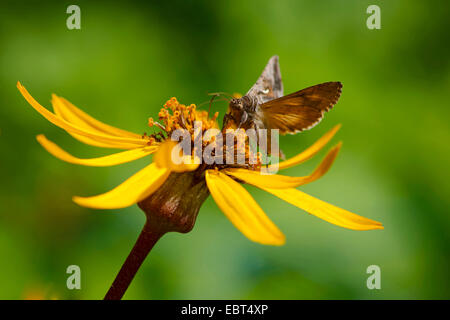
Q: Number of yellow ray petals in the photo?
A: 9